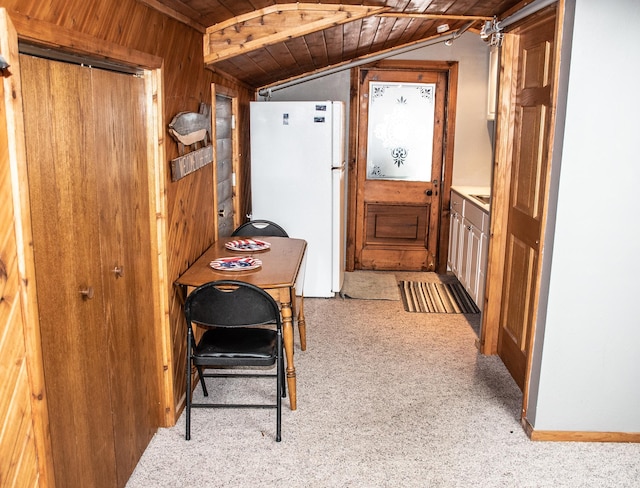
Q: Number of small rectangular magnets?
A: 3